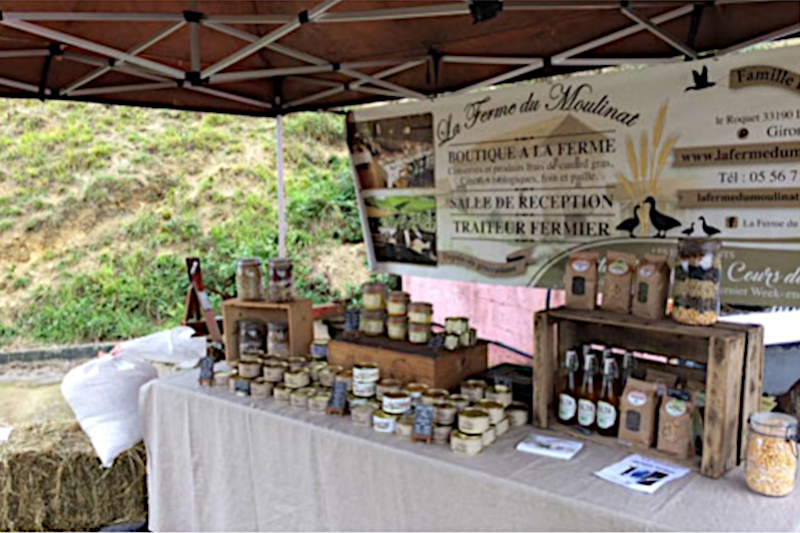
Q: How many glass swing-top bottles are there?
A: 6